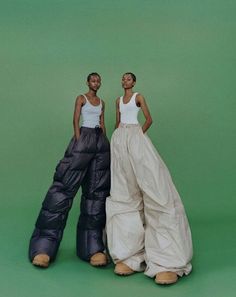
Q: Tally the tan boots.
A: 4